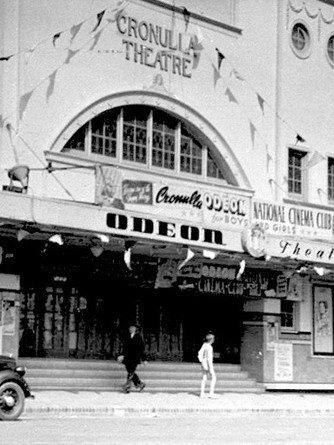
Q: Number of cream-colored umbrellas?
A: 0